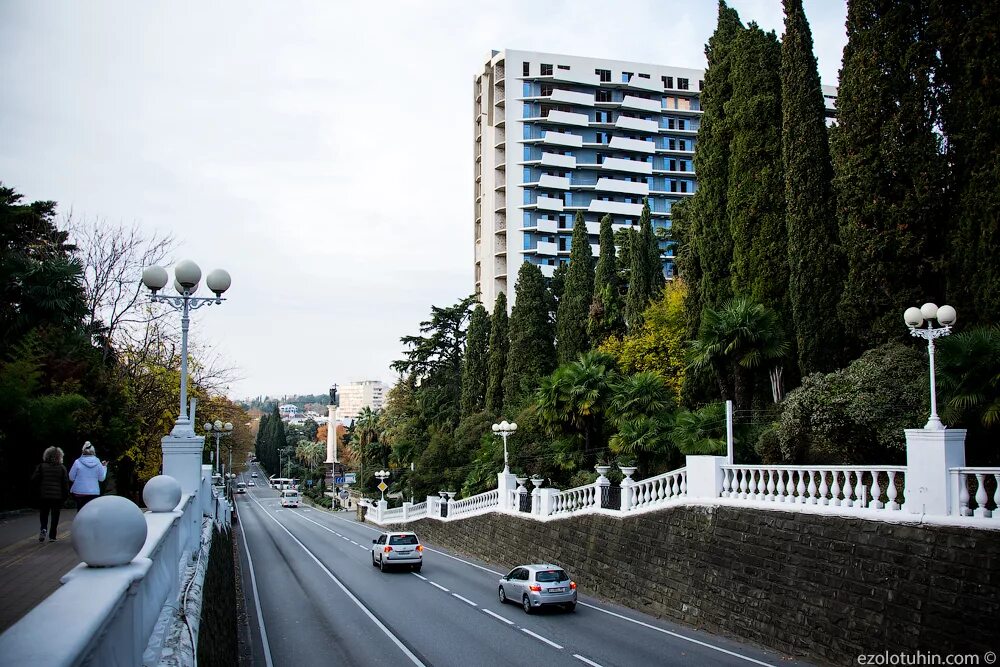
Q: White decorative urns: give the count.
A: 6